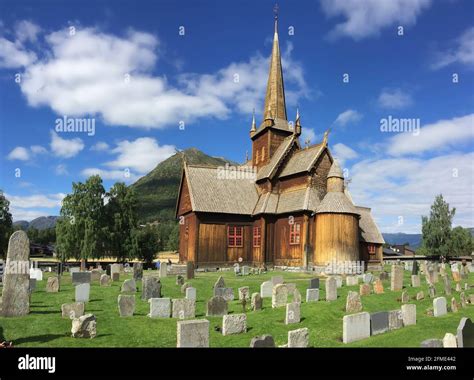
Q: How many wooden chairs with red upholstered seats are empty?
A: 0